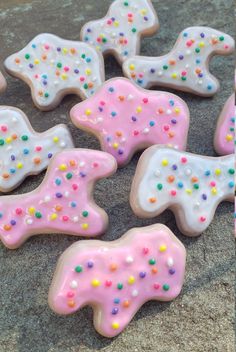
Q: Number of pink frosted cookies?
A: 4